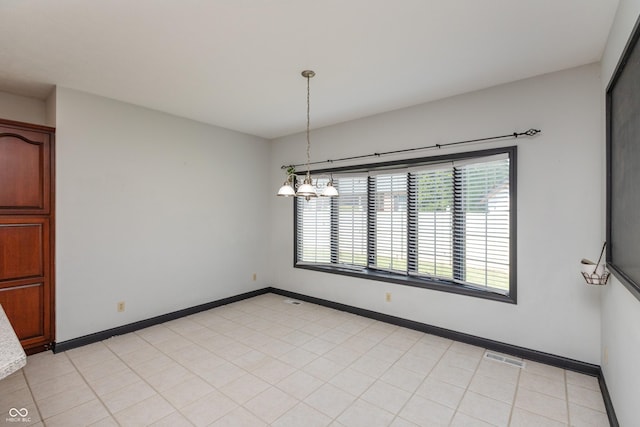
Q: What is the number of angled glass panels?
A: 5